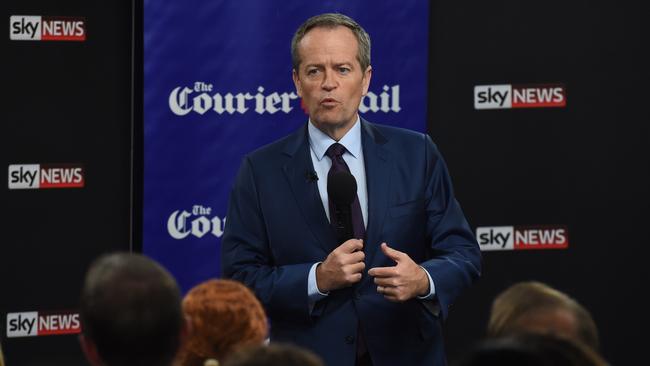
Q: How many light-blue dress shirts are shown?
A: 1